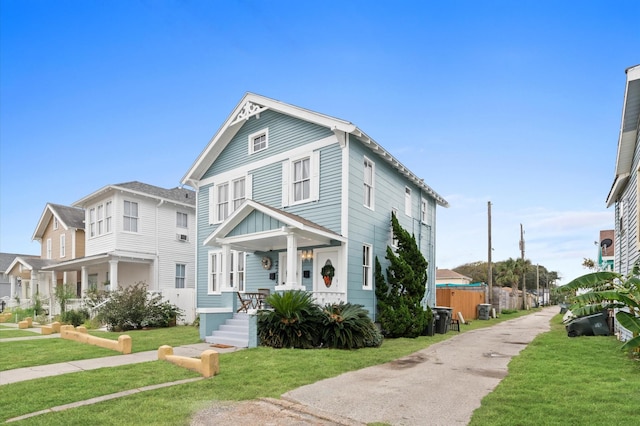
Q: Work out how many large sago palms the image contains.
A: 2